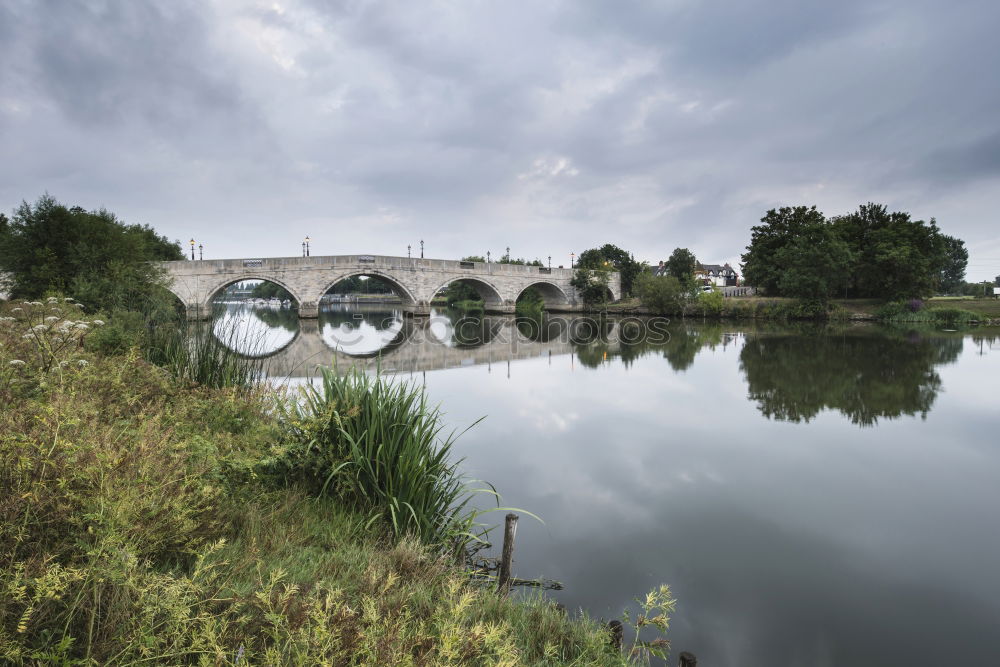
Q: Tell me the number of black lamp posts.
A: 10